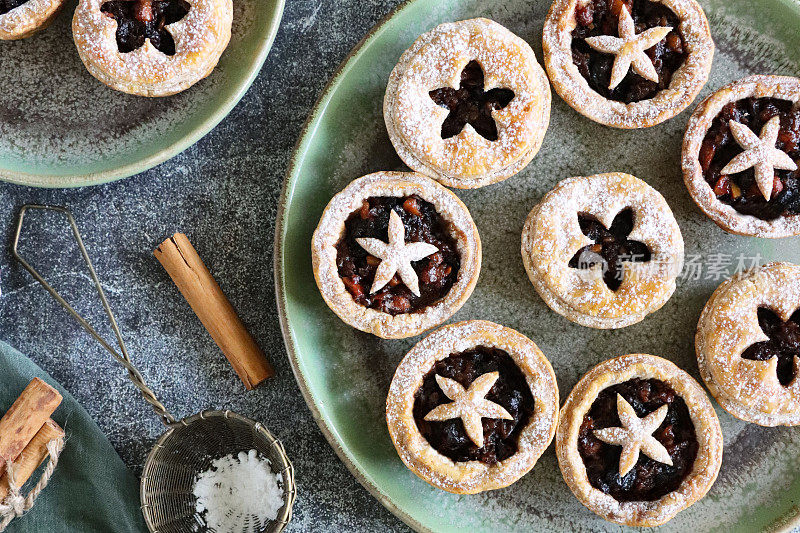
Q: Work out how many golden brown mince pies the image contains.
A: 10